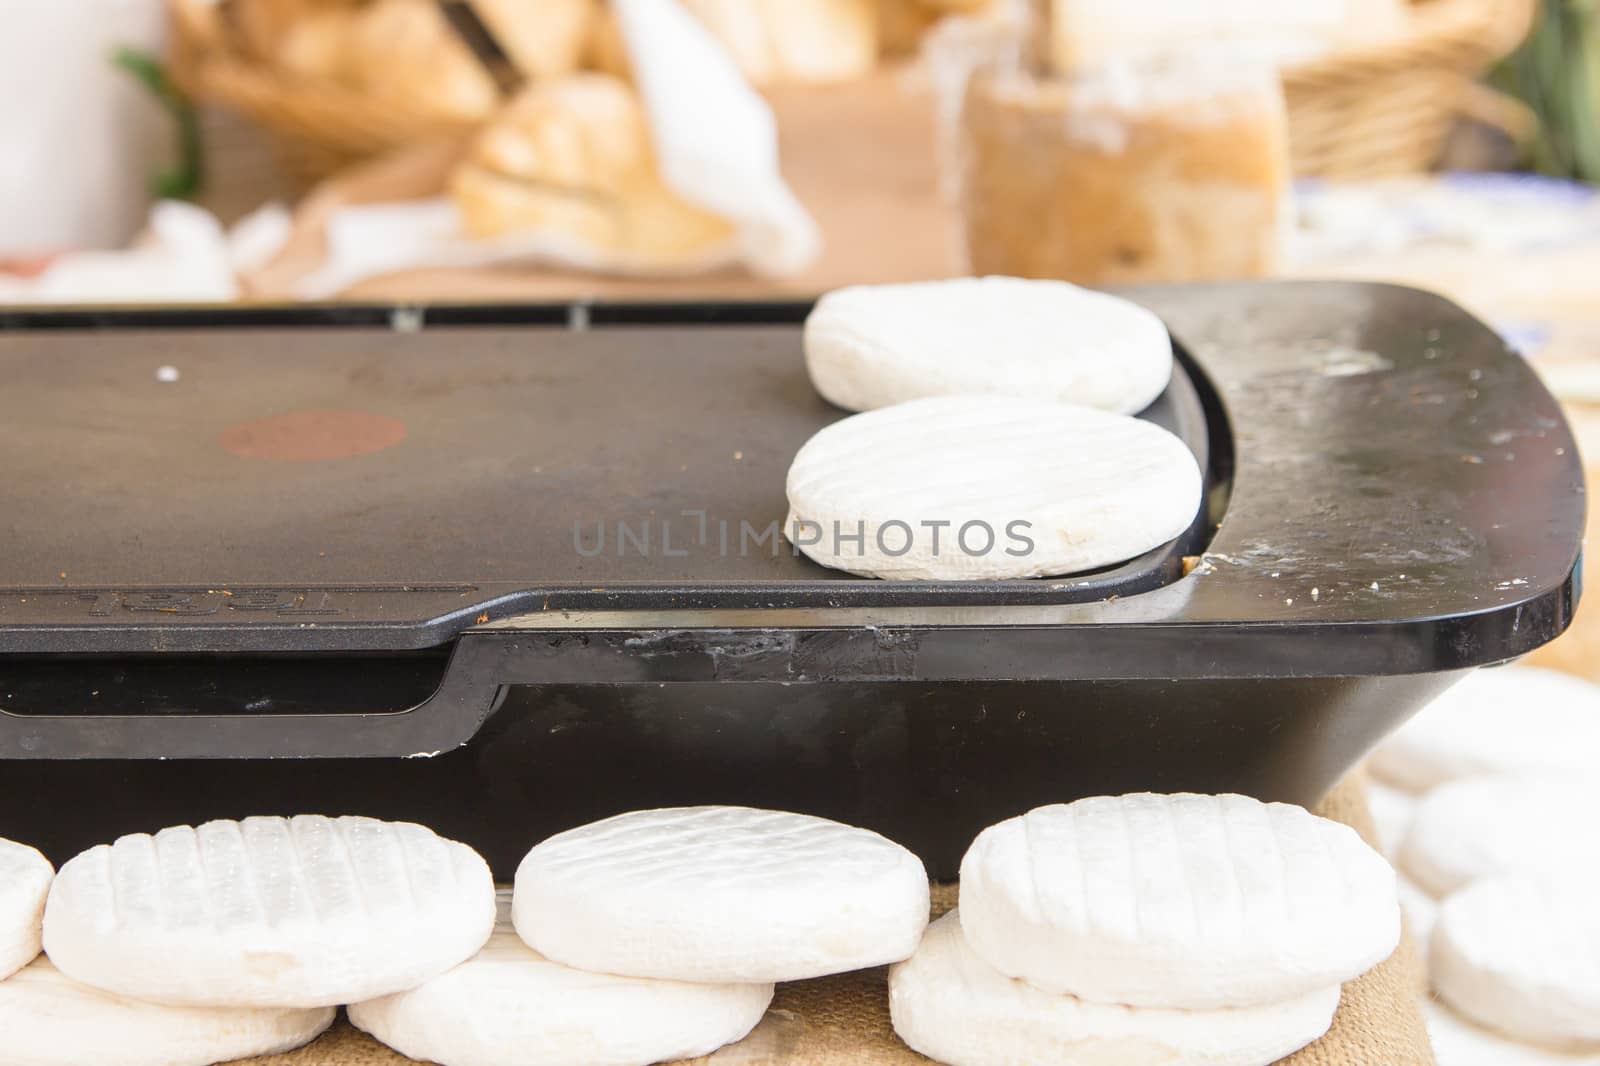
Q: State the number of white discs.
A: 12